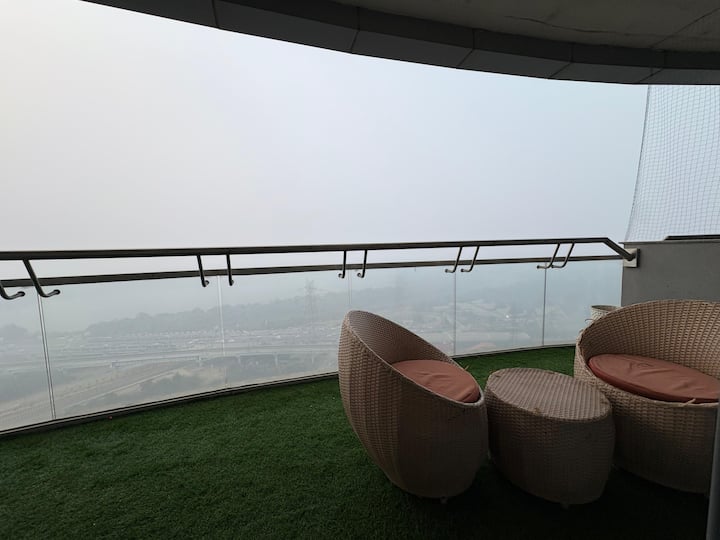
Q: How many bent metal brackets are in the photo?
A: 10